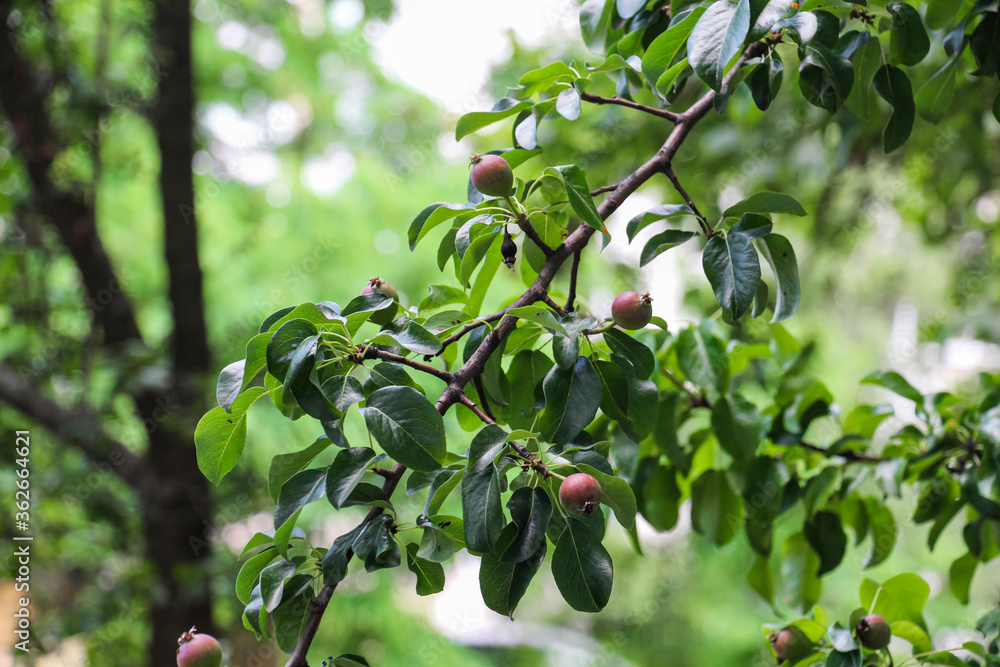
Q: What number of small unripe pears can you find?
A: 7